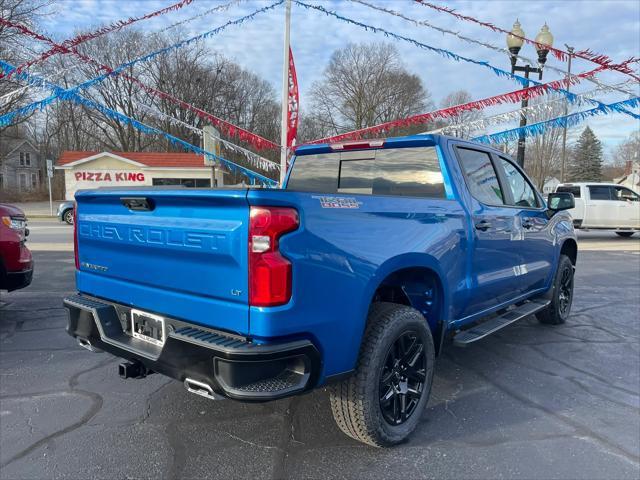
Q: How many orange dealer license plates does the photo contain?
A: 0